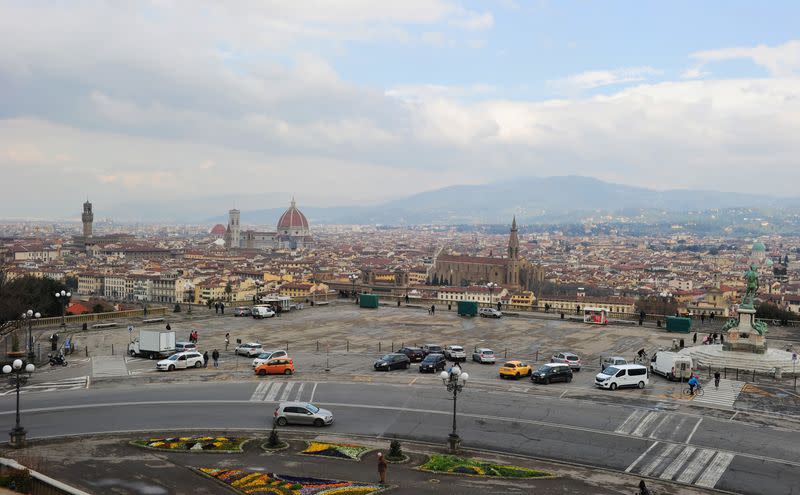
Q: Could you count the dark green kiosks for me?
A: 3